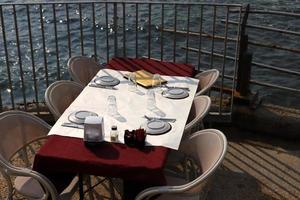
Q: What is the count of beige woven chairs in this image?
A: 6